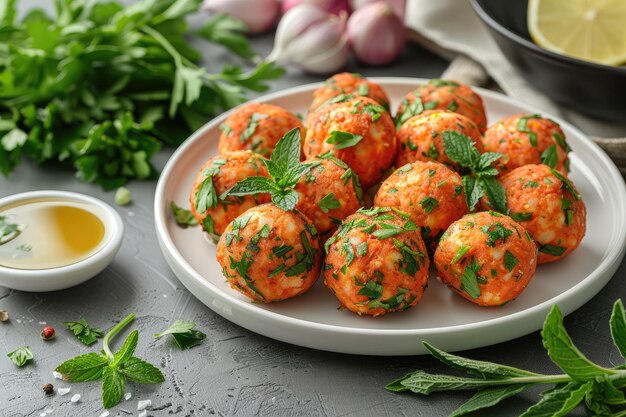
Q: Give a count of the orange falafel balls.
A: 13